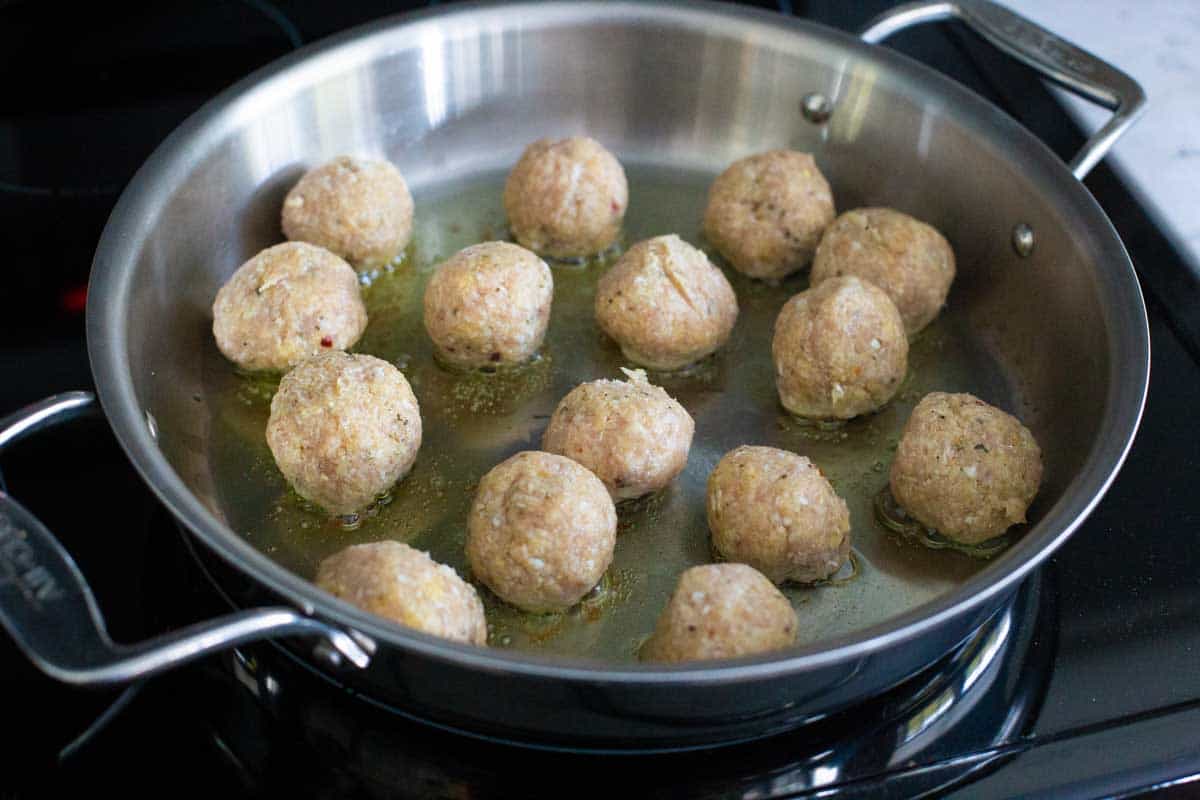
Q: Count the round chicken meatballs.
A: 15